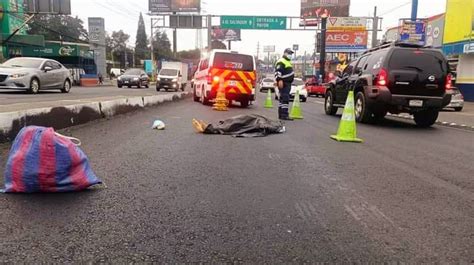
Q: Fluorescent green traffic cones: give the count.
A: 3